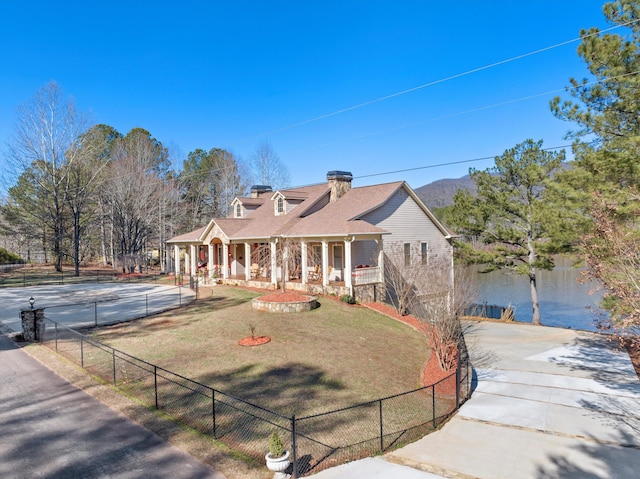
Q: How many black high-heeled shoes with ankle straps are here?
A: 0